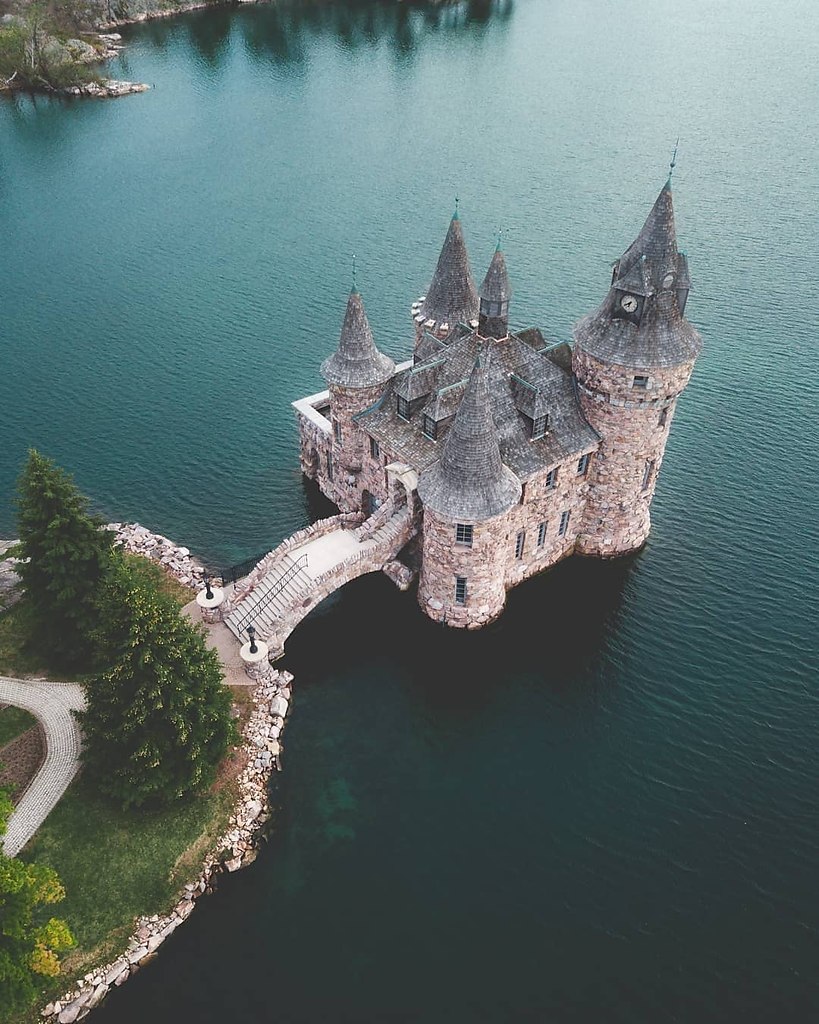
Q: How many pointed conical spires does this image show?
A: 5